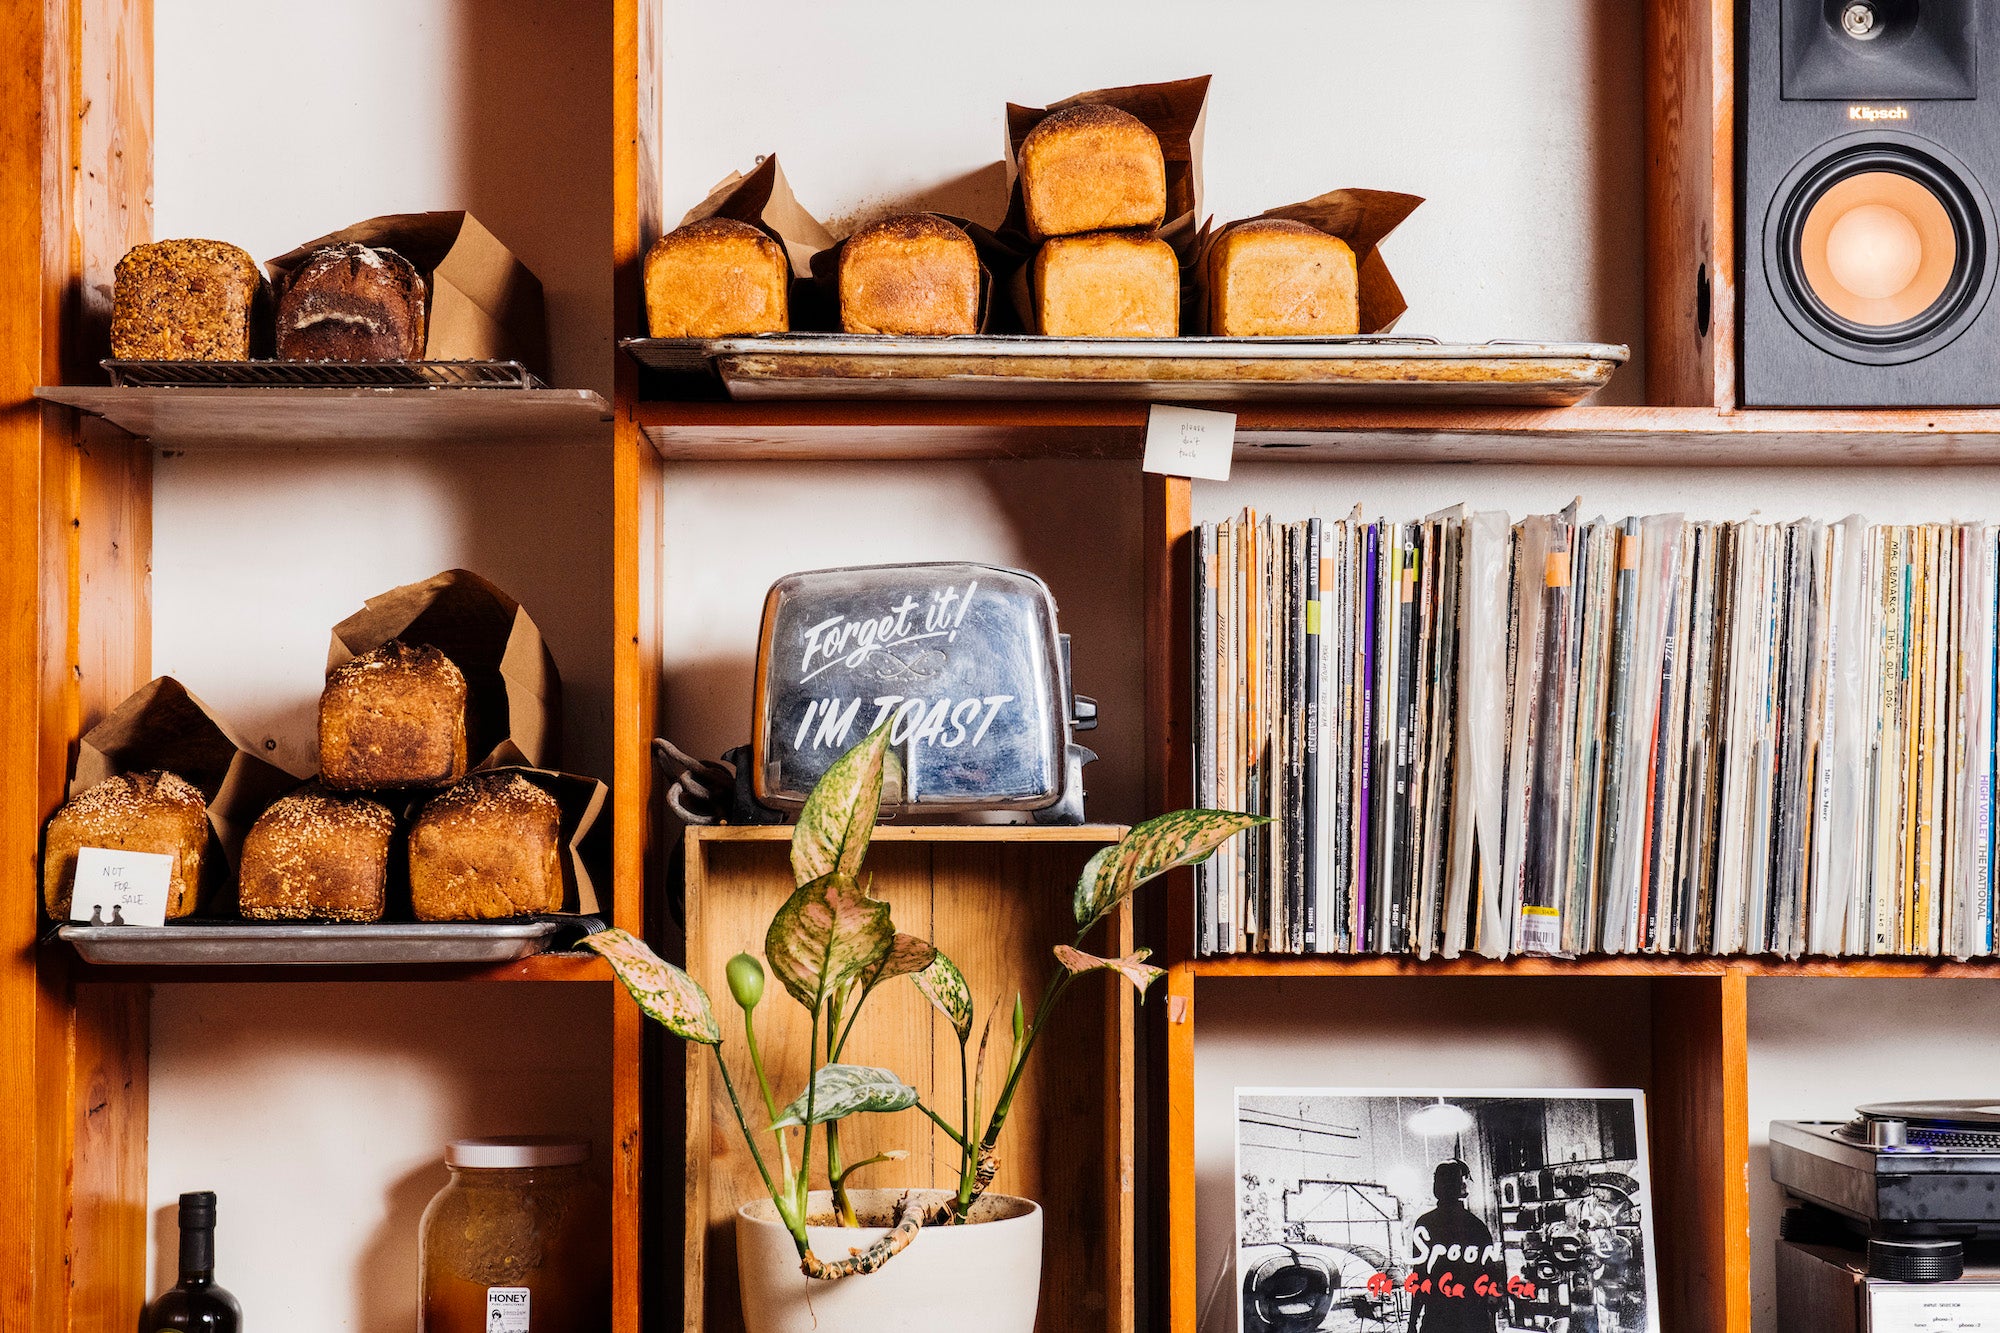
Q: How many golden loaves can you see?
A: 5